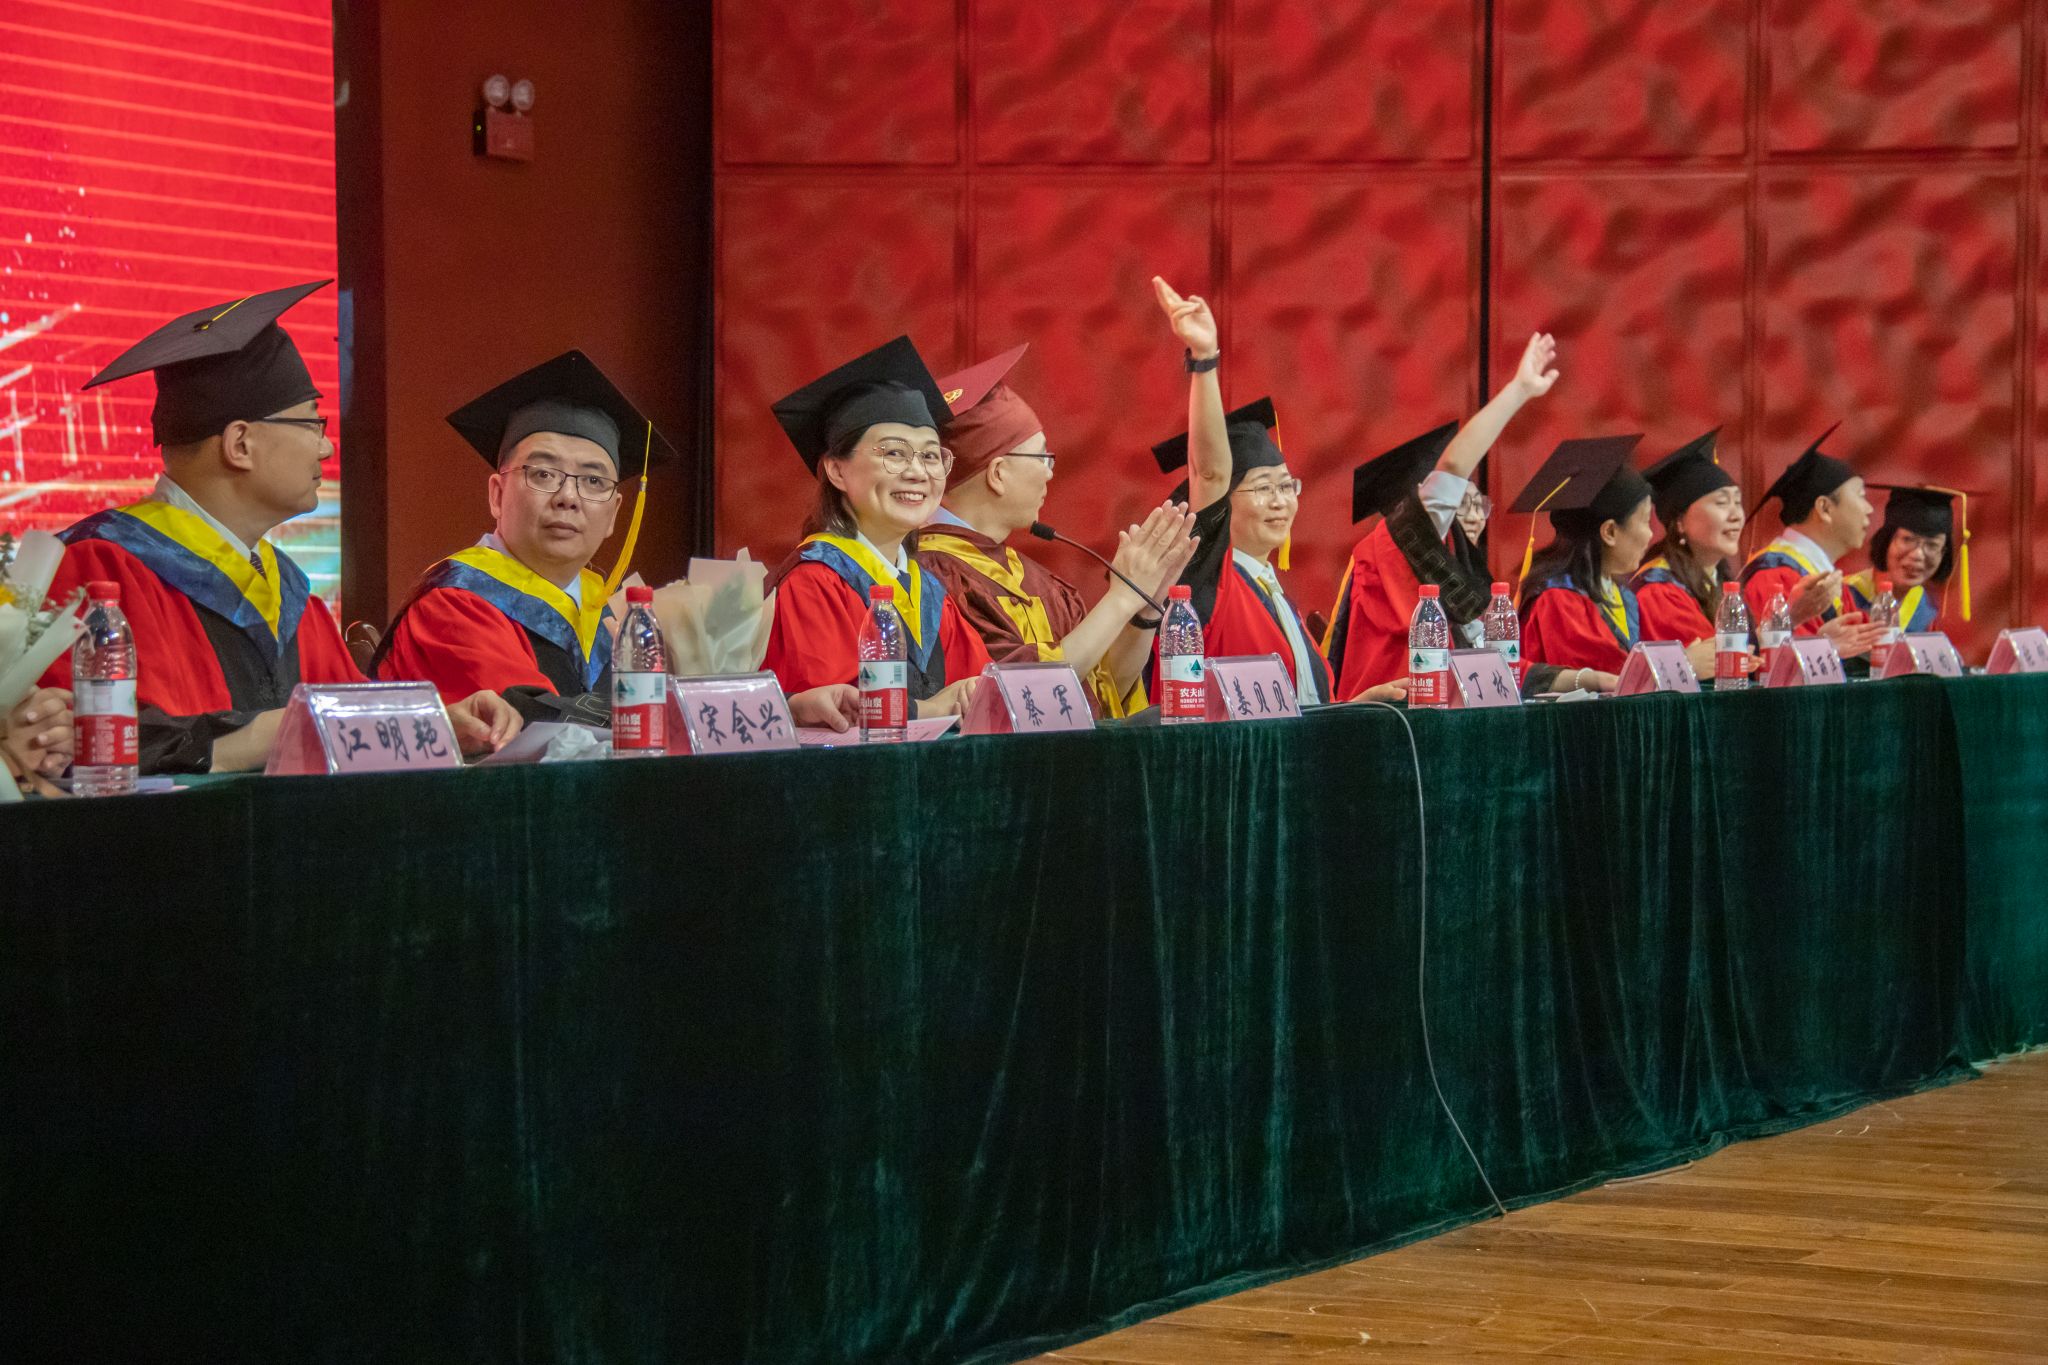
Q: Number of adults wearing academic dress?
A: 10